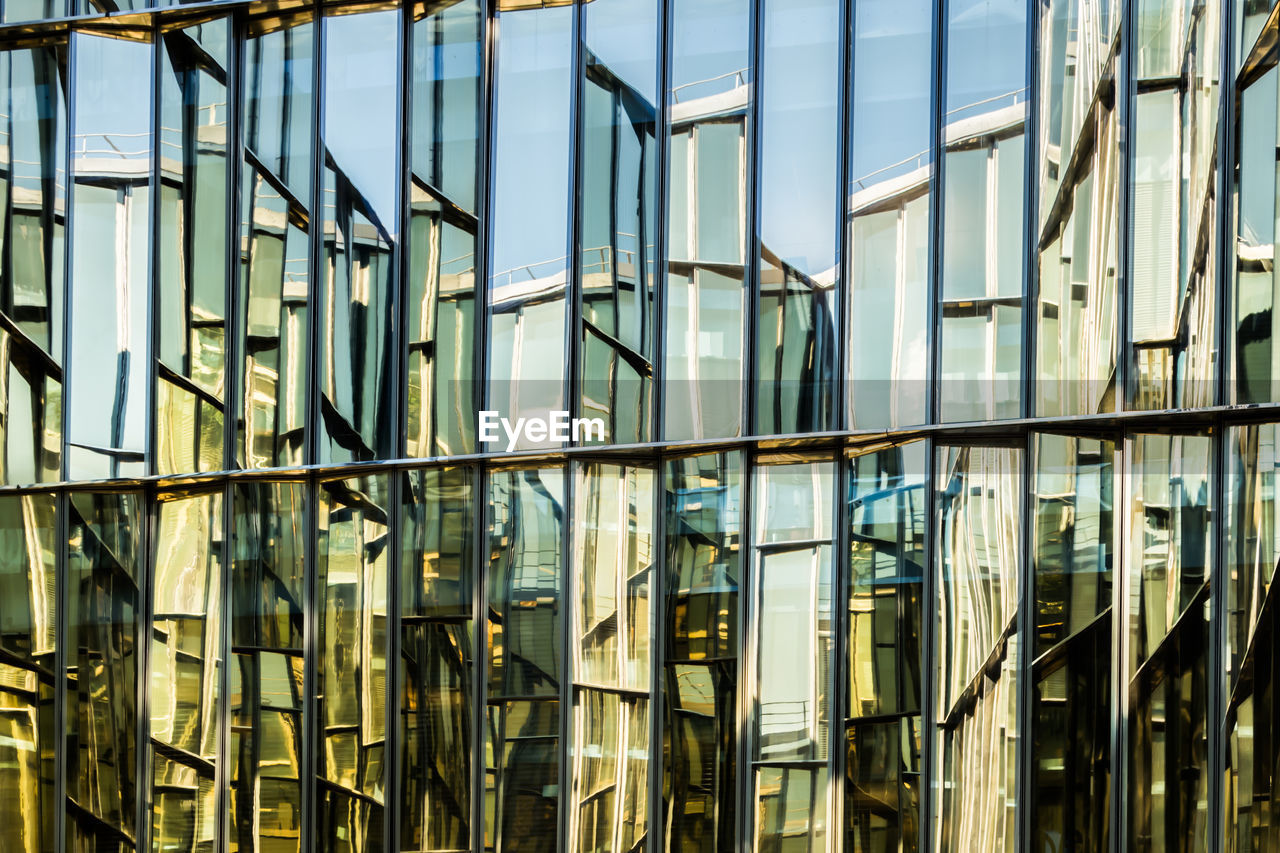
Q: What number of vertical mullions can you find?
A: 14